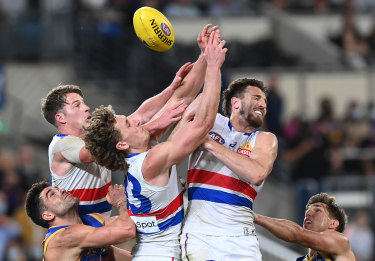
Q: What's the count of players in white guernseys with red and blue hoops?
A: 3